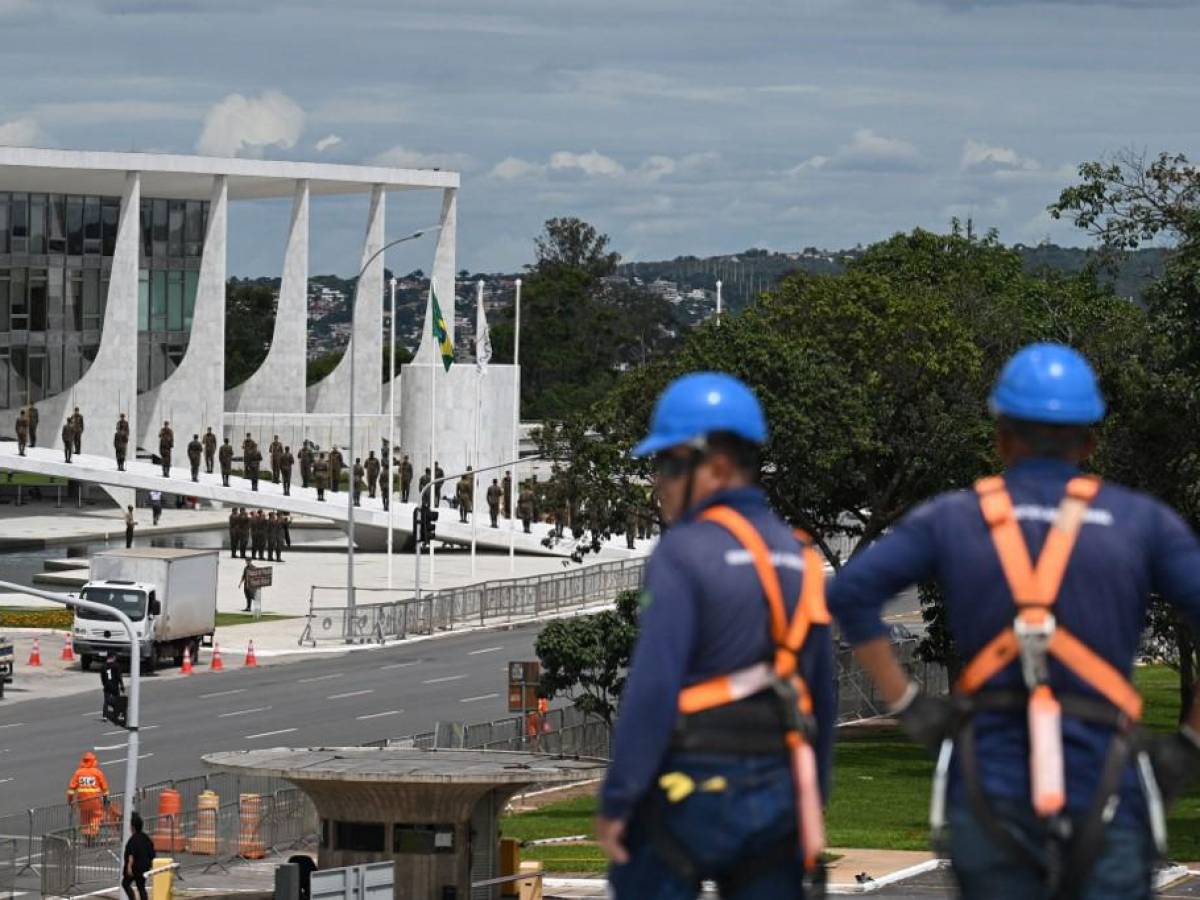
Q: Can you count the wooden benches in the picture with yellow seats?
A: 0